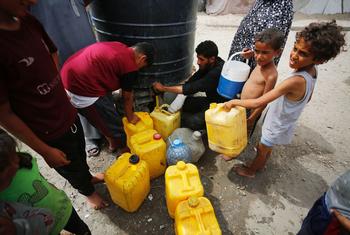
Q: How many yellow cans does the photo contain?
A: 7